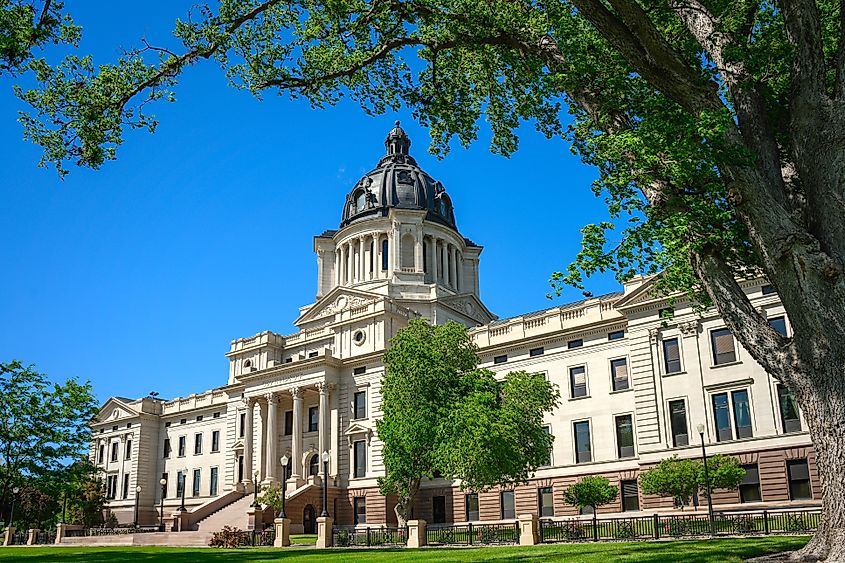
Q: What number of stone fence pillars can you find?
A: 7